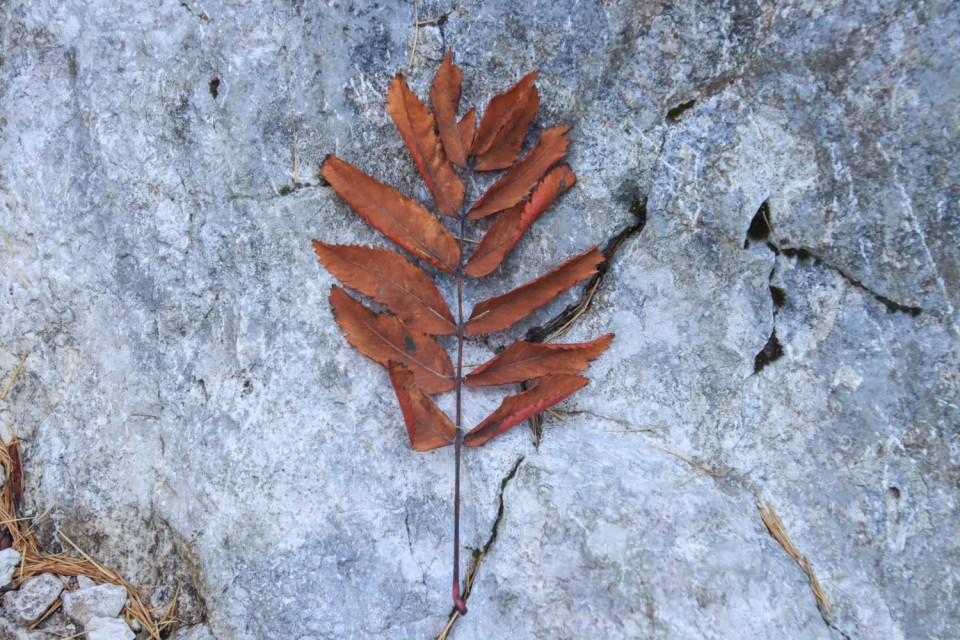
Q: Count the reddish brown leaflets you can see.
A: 13